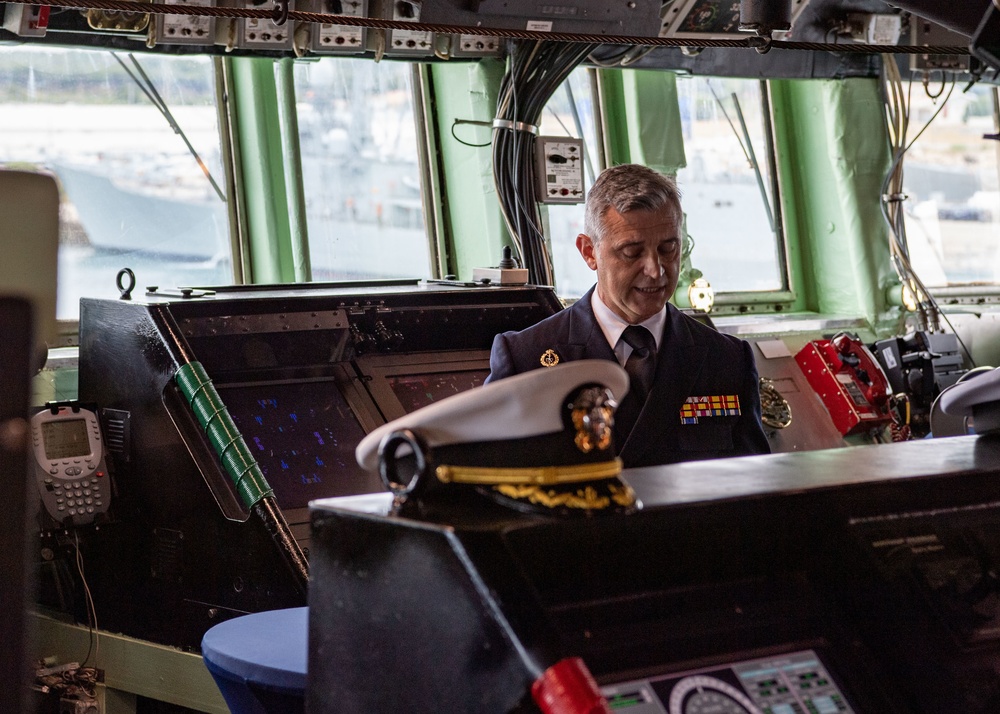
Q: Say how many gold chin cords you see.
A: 1